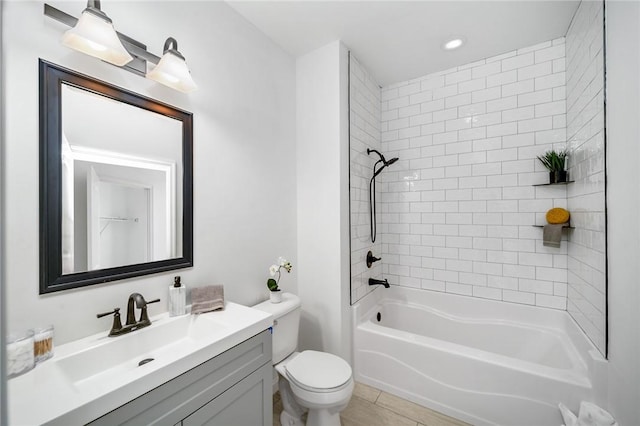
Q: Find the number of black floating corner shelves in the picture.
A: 2